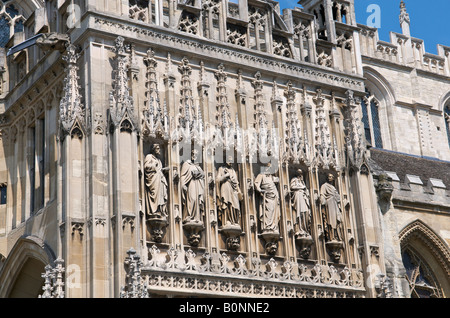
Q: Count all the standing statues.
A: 6